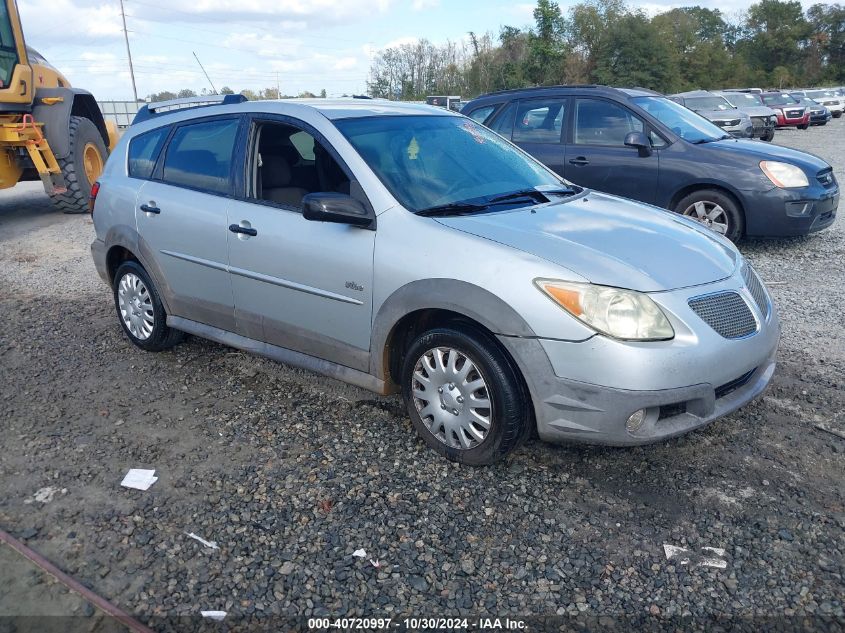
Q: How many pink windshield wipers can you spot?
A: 0